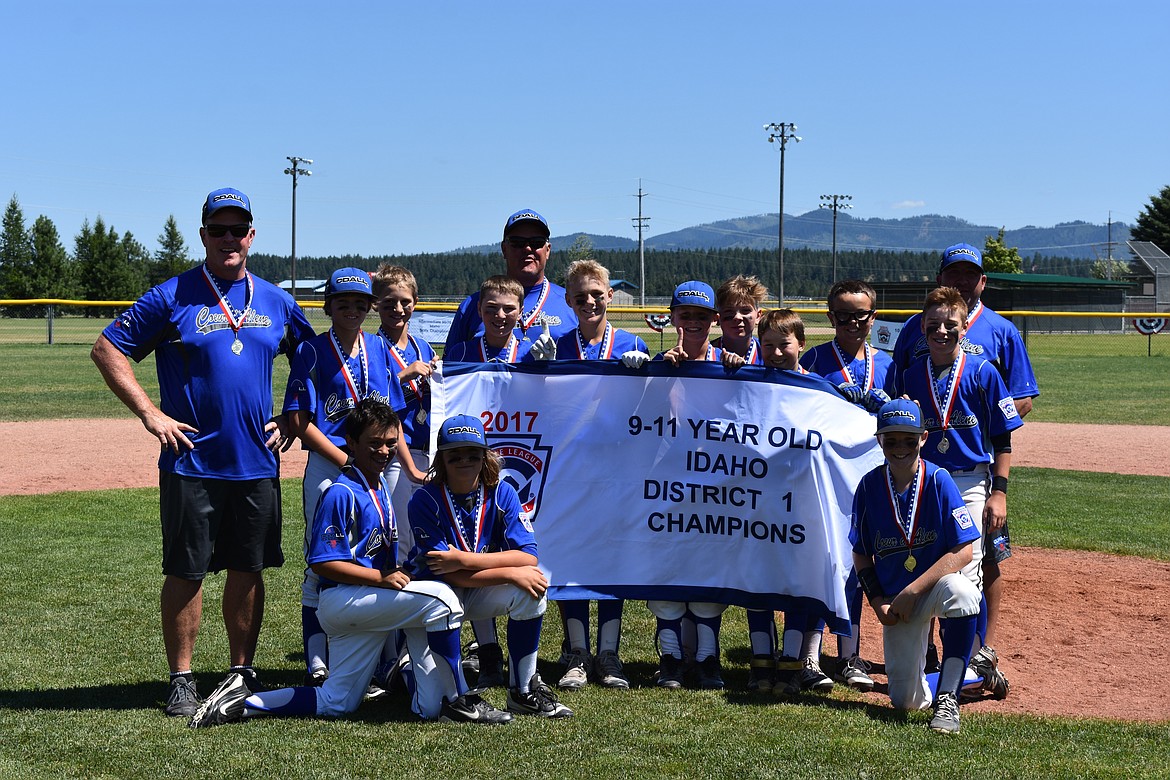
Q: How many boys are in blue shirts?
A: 12